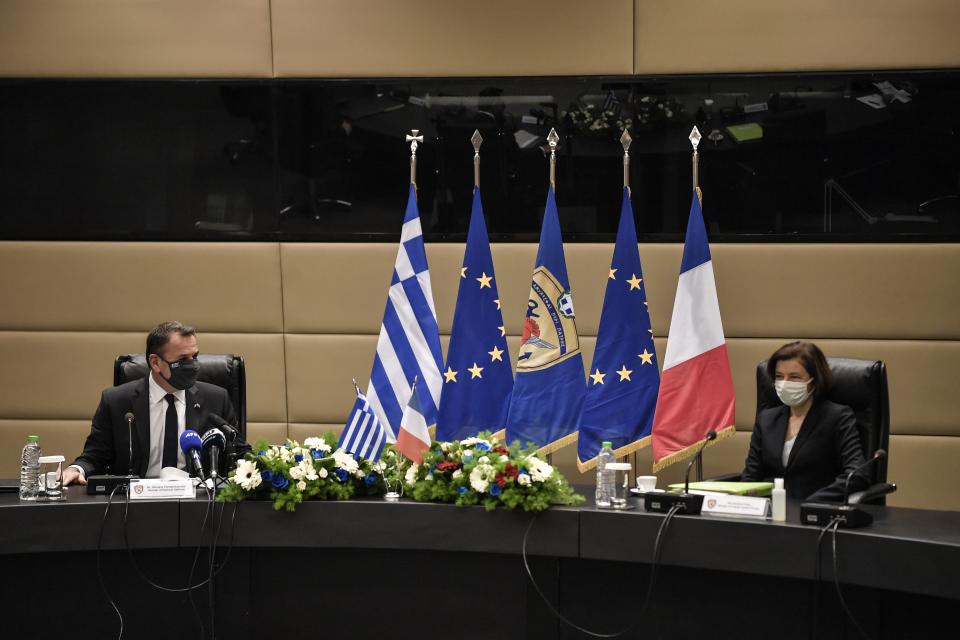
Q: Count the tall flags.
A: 5